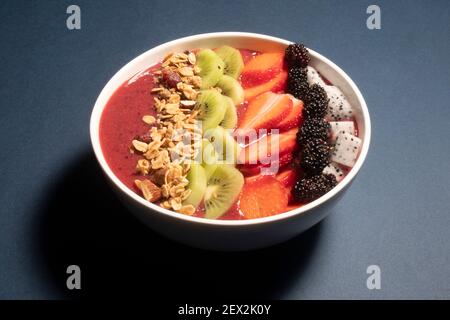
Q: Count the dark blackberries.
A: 6